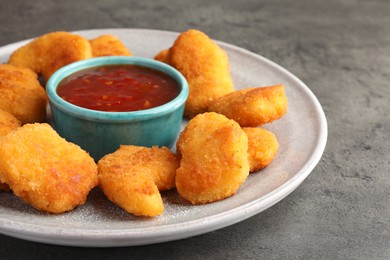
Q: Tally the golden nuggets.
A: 11